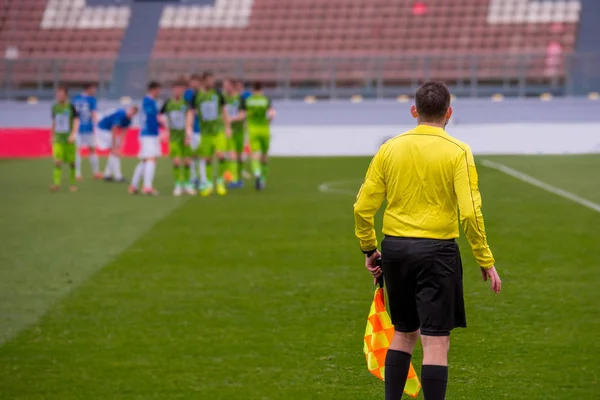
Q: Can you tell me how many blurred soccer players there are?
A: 10